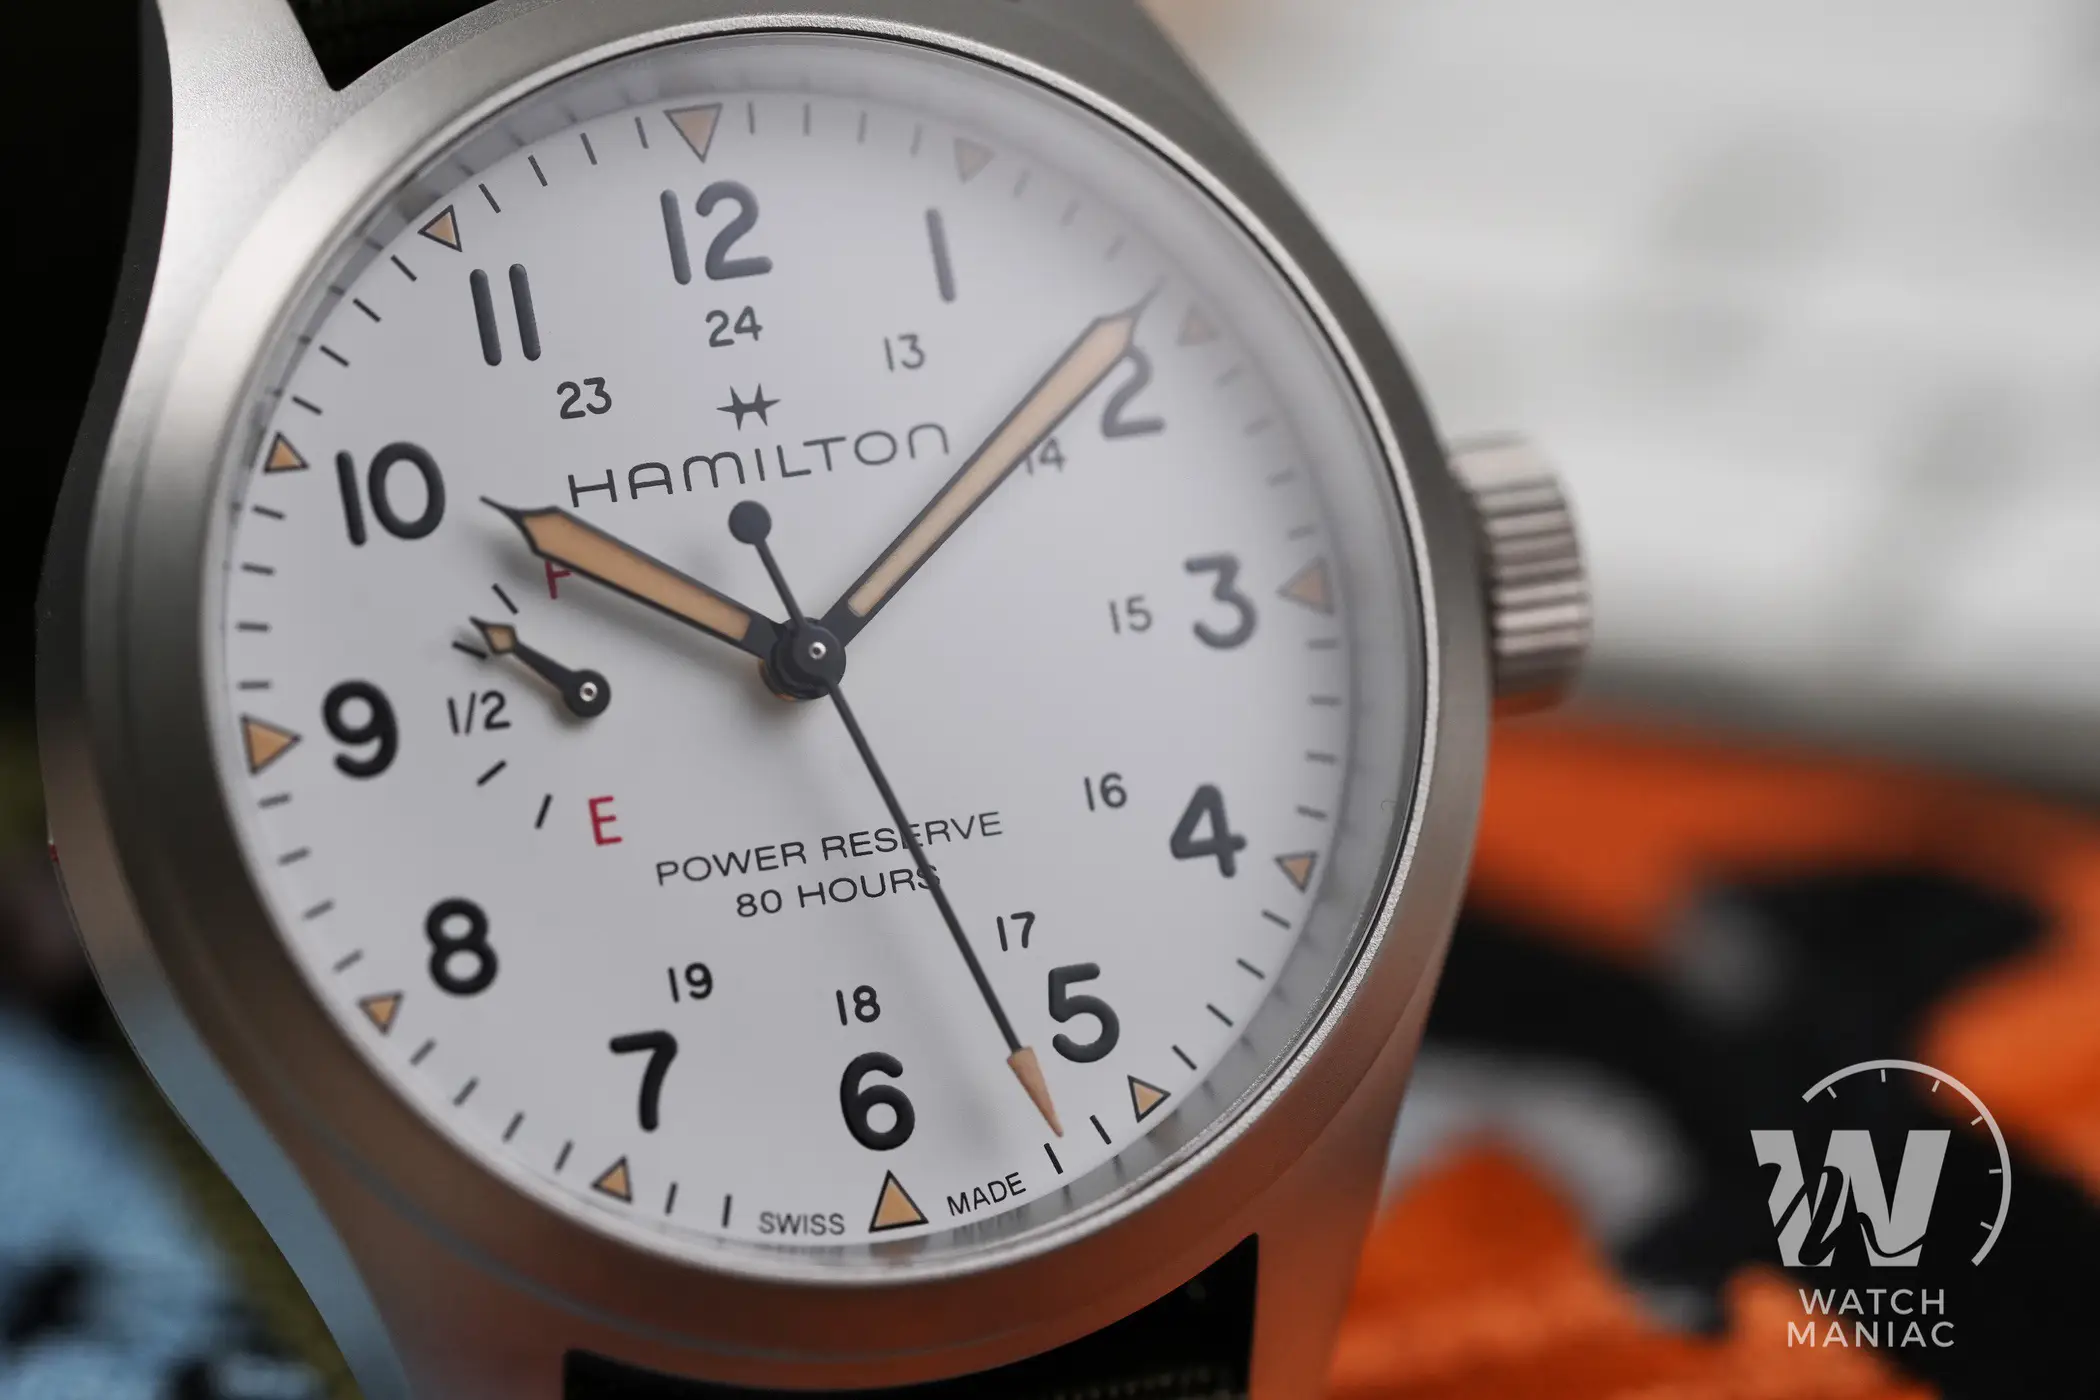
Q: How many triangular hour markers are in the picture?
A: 12